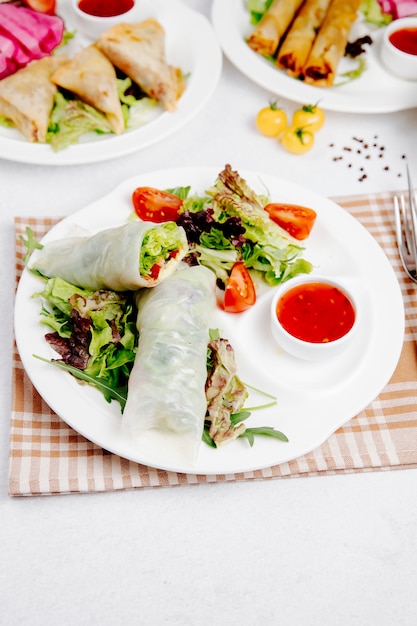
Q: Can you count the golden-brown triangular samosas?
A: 3